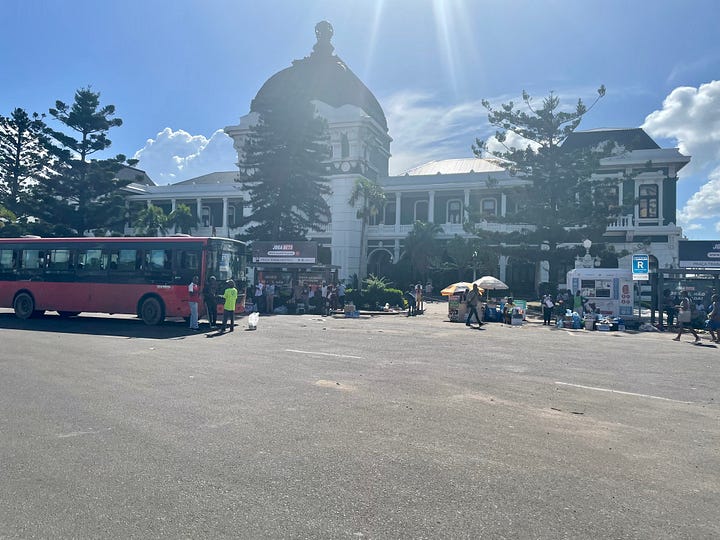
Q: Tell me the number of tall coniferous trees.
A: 4